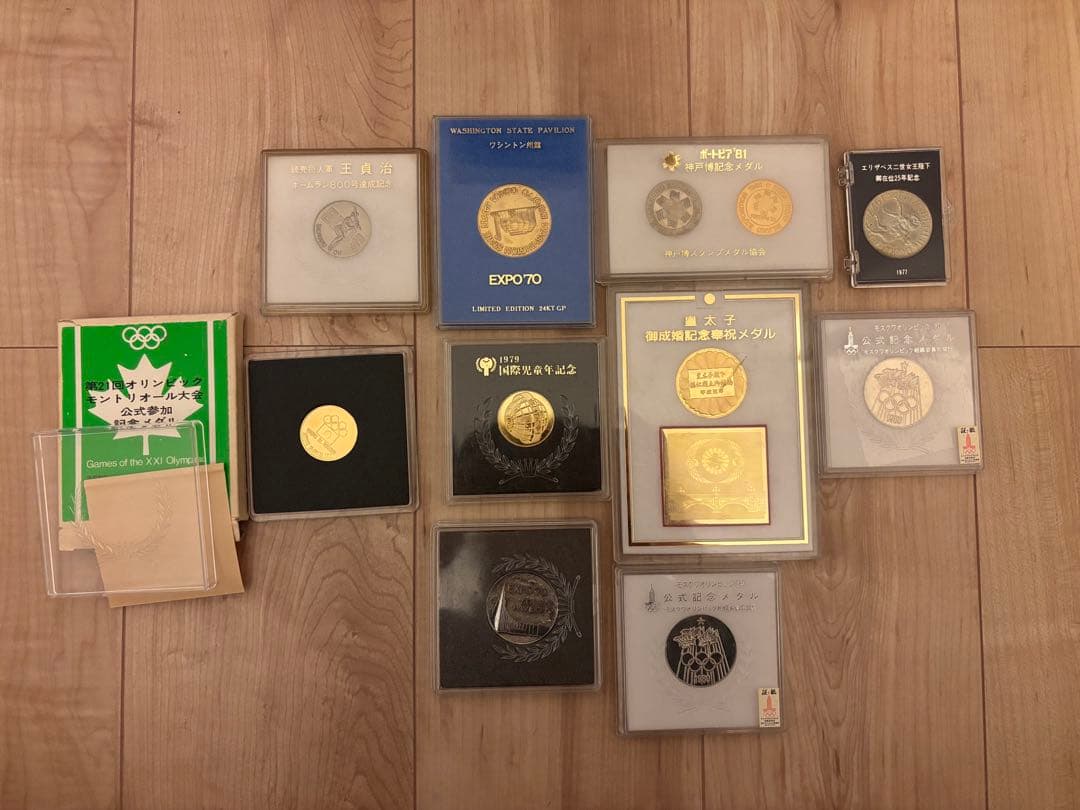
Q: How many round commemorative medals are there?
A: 11